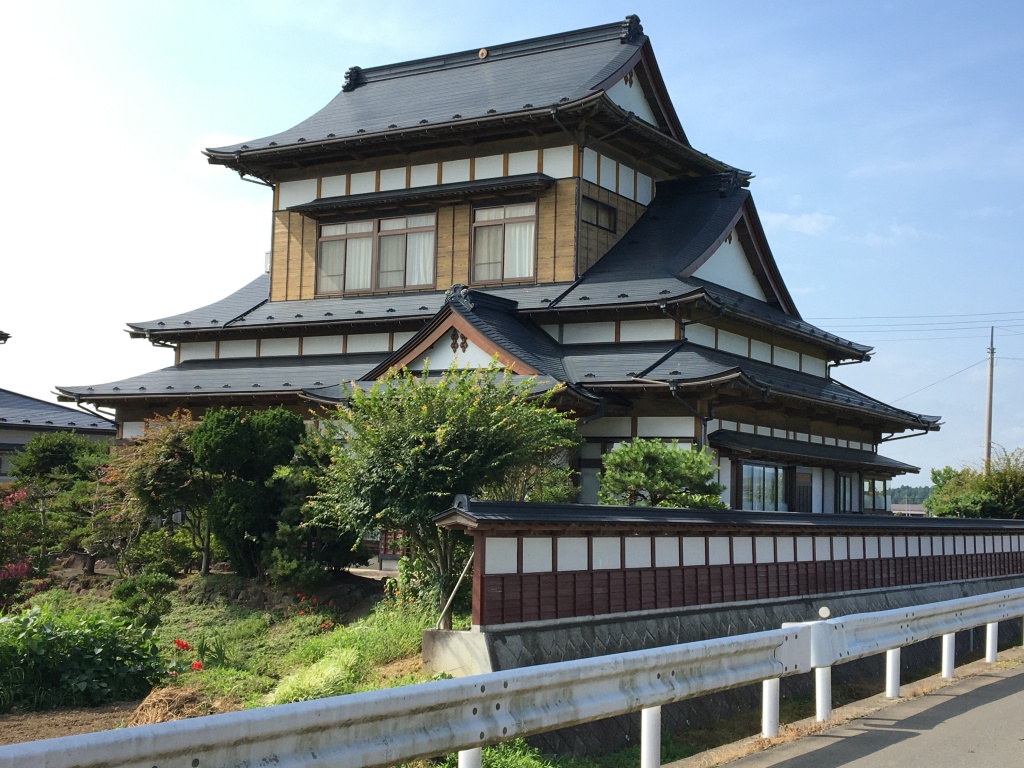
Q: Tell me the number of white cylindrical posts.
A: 7